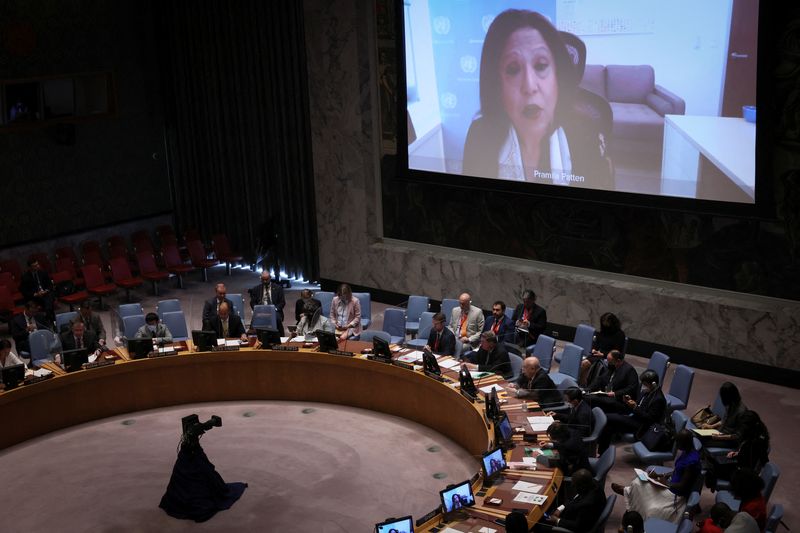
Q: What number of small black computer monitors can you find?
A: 14